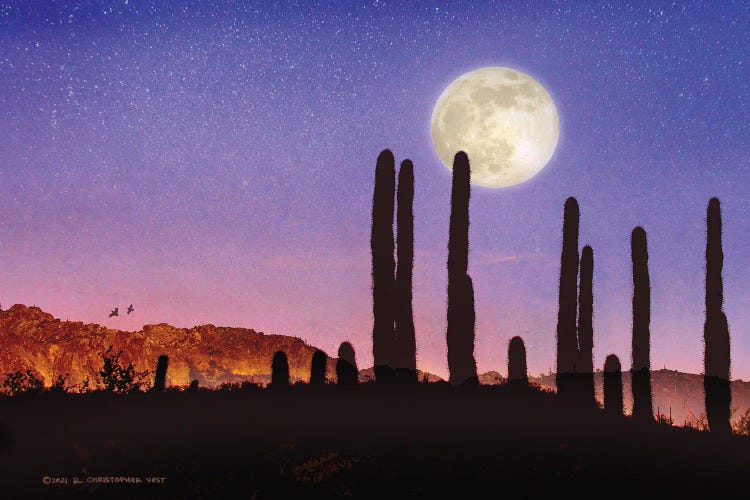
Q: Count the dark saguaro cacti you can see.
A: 13